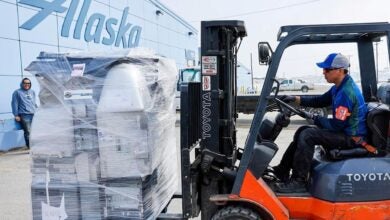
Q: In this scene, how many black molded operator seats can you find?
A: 1